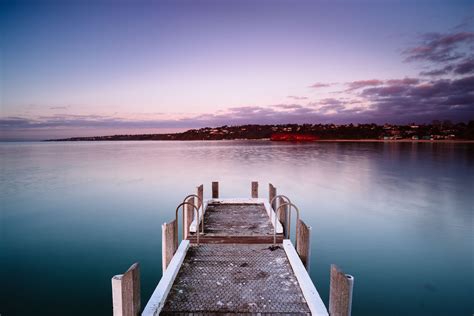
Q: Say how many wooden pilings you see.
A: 10